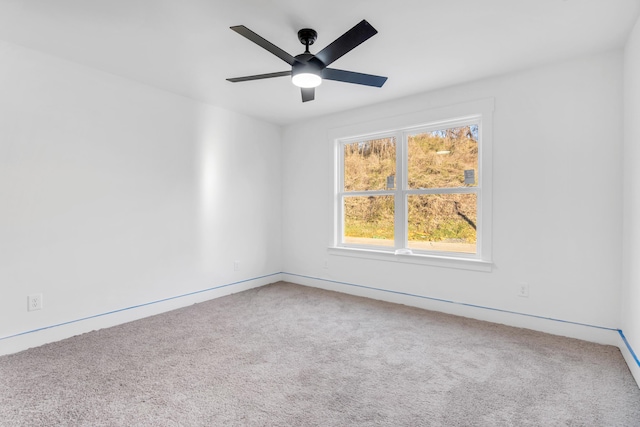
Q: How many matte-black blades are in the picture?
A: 5